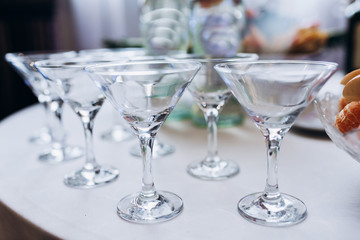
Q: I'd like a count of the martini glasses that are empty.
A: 8